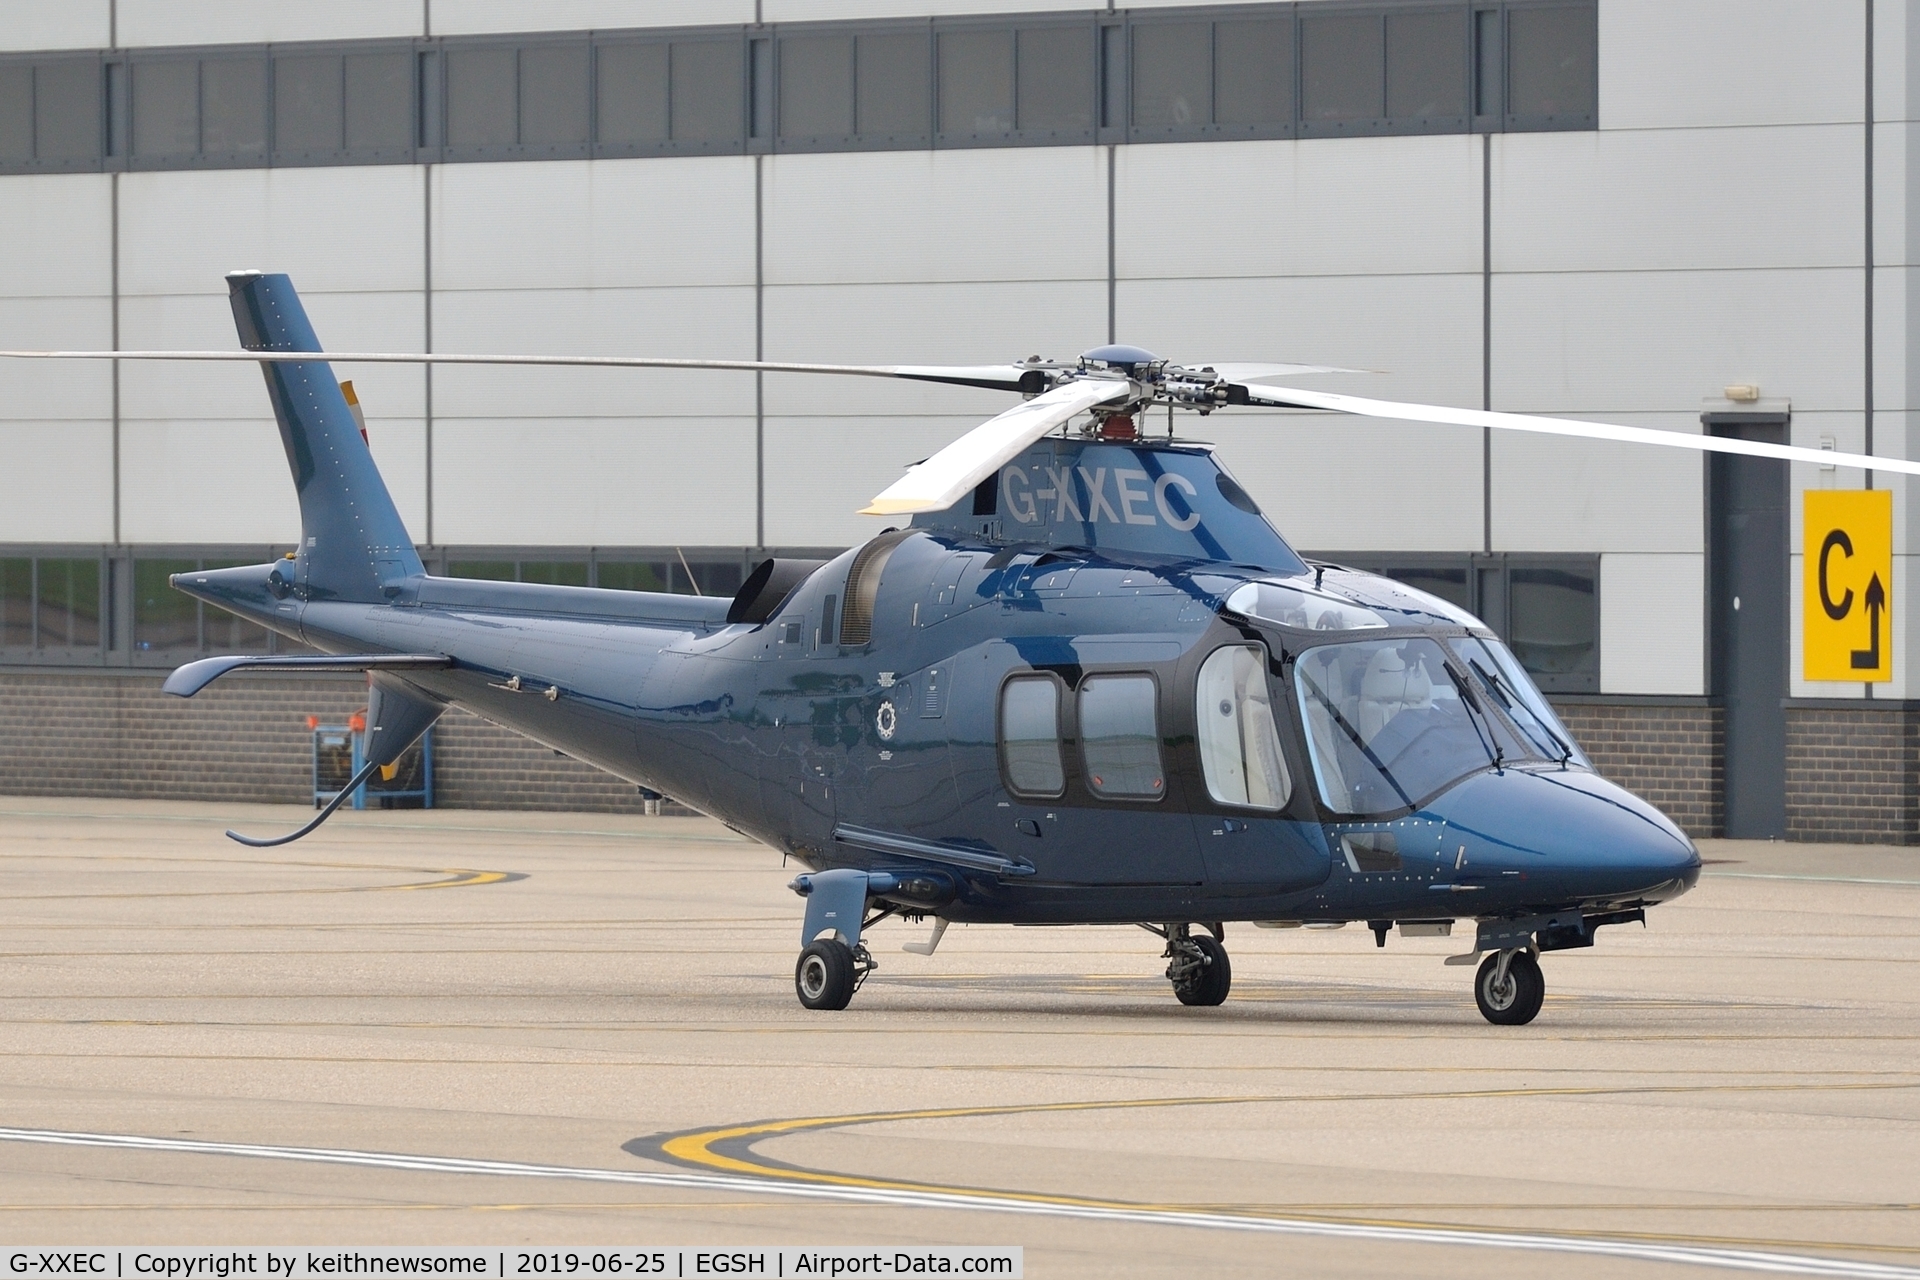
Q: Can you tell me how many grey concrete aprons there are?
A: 1